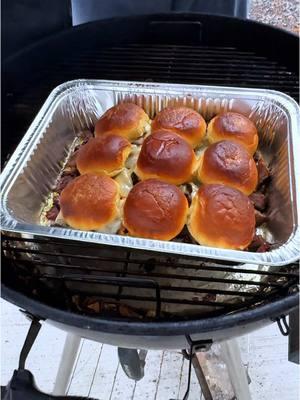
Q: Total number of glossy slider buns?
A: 9